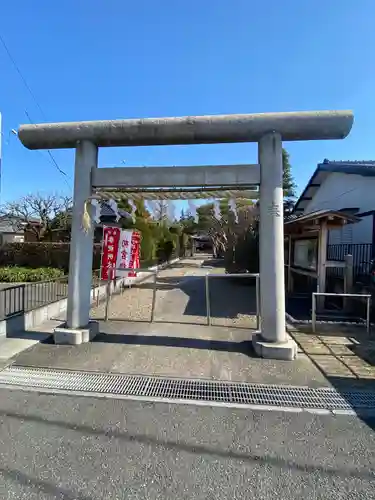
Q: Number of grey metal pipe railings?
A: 3